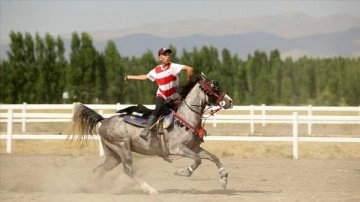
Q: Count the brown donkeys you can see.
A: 0